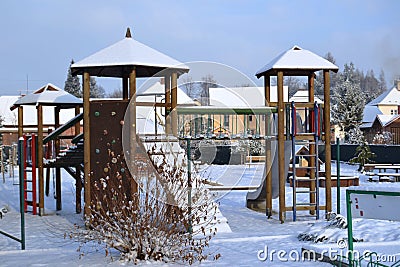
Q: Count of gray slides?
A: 1